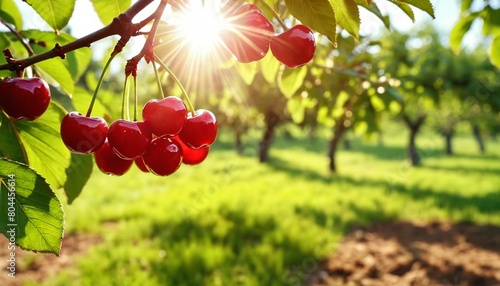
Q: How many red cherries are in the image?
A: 11